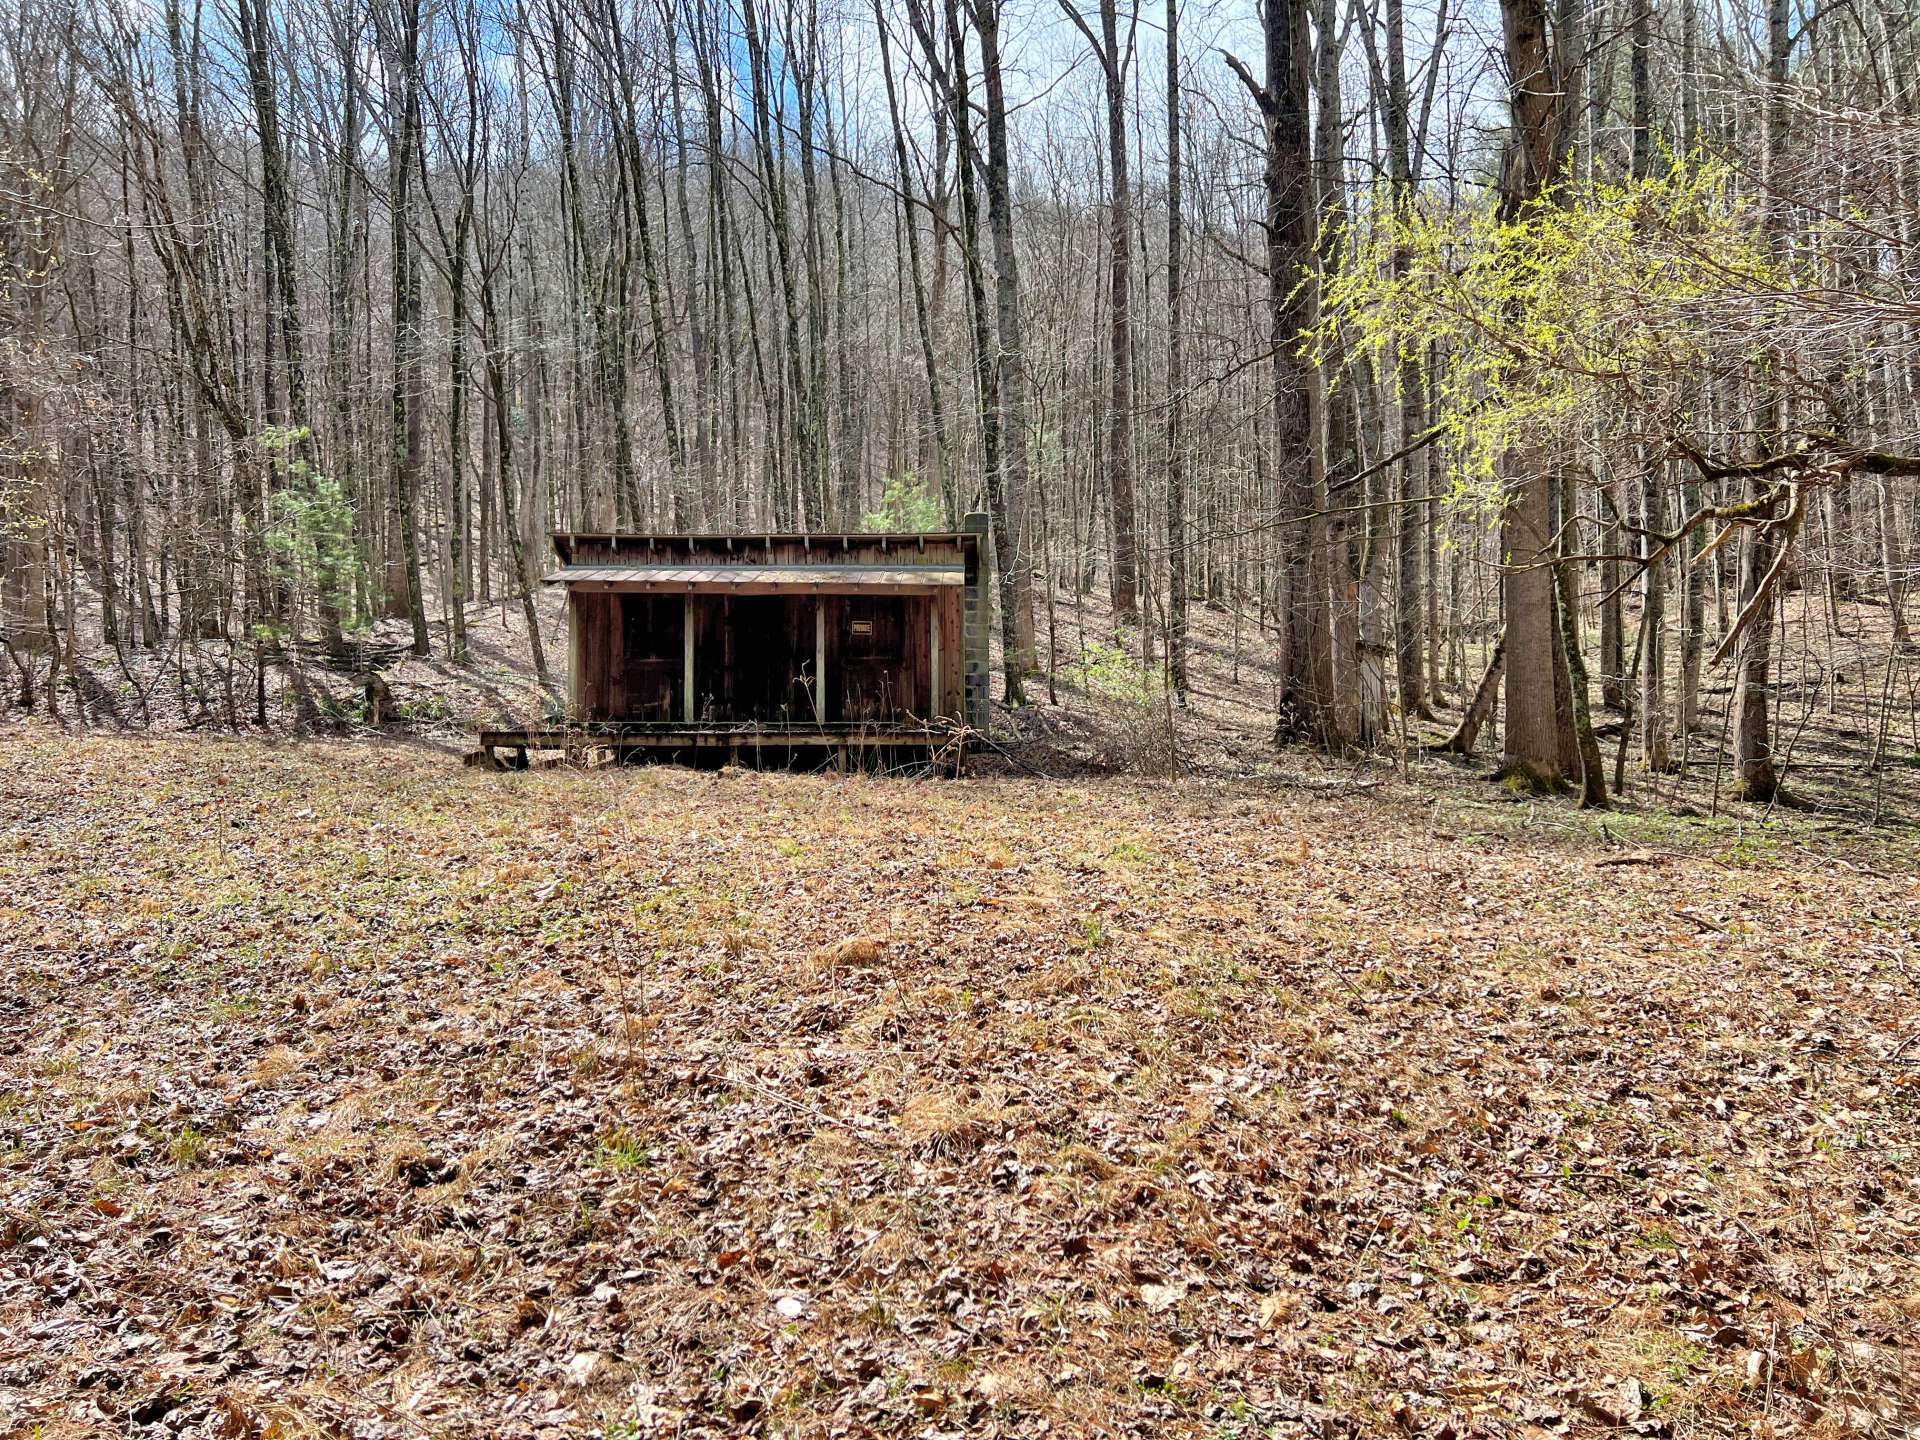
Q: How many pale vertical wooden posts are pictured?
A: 4